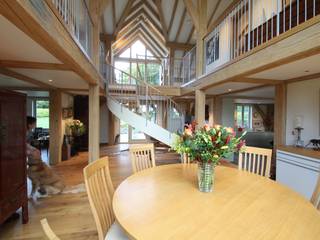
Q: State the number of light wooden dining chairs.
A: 6